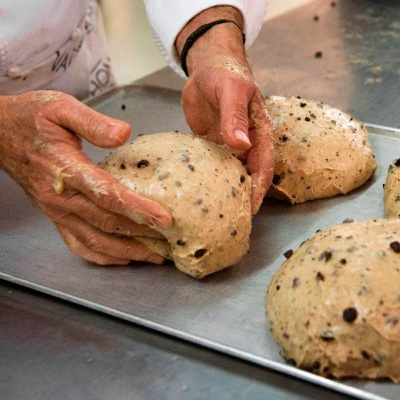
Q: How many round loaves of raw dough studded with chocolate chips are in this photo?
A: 4